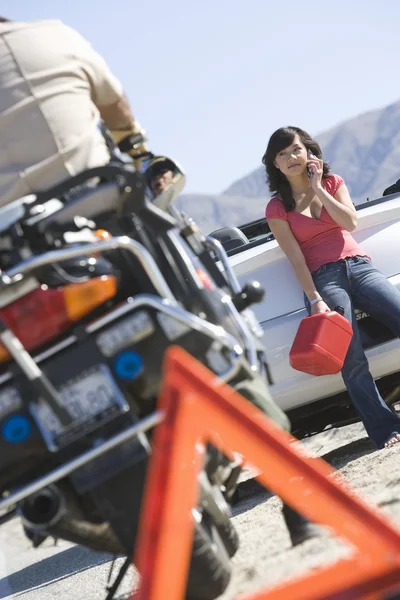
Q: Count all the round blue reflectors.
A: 2